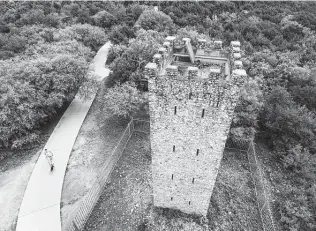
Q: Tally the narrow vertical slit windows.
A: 8